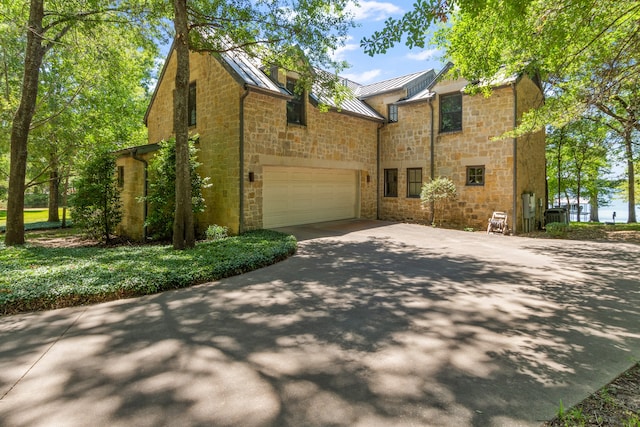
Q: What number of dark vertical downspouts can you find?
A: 5